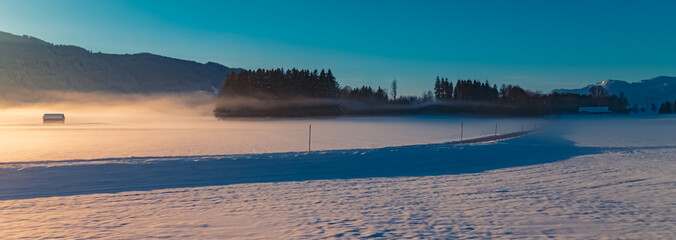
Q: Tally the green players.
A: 0